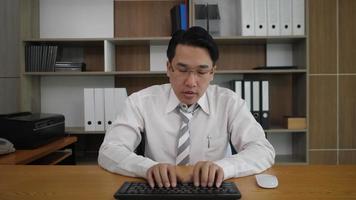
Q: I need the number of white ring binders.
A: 8